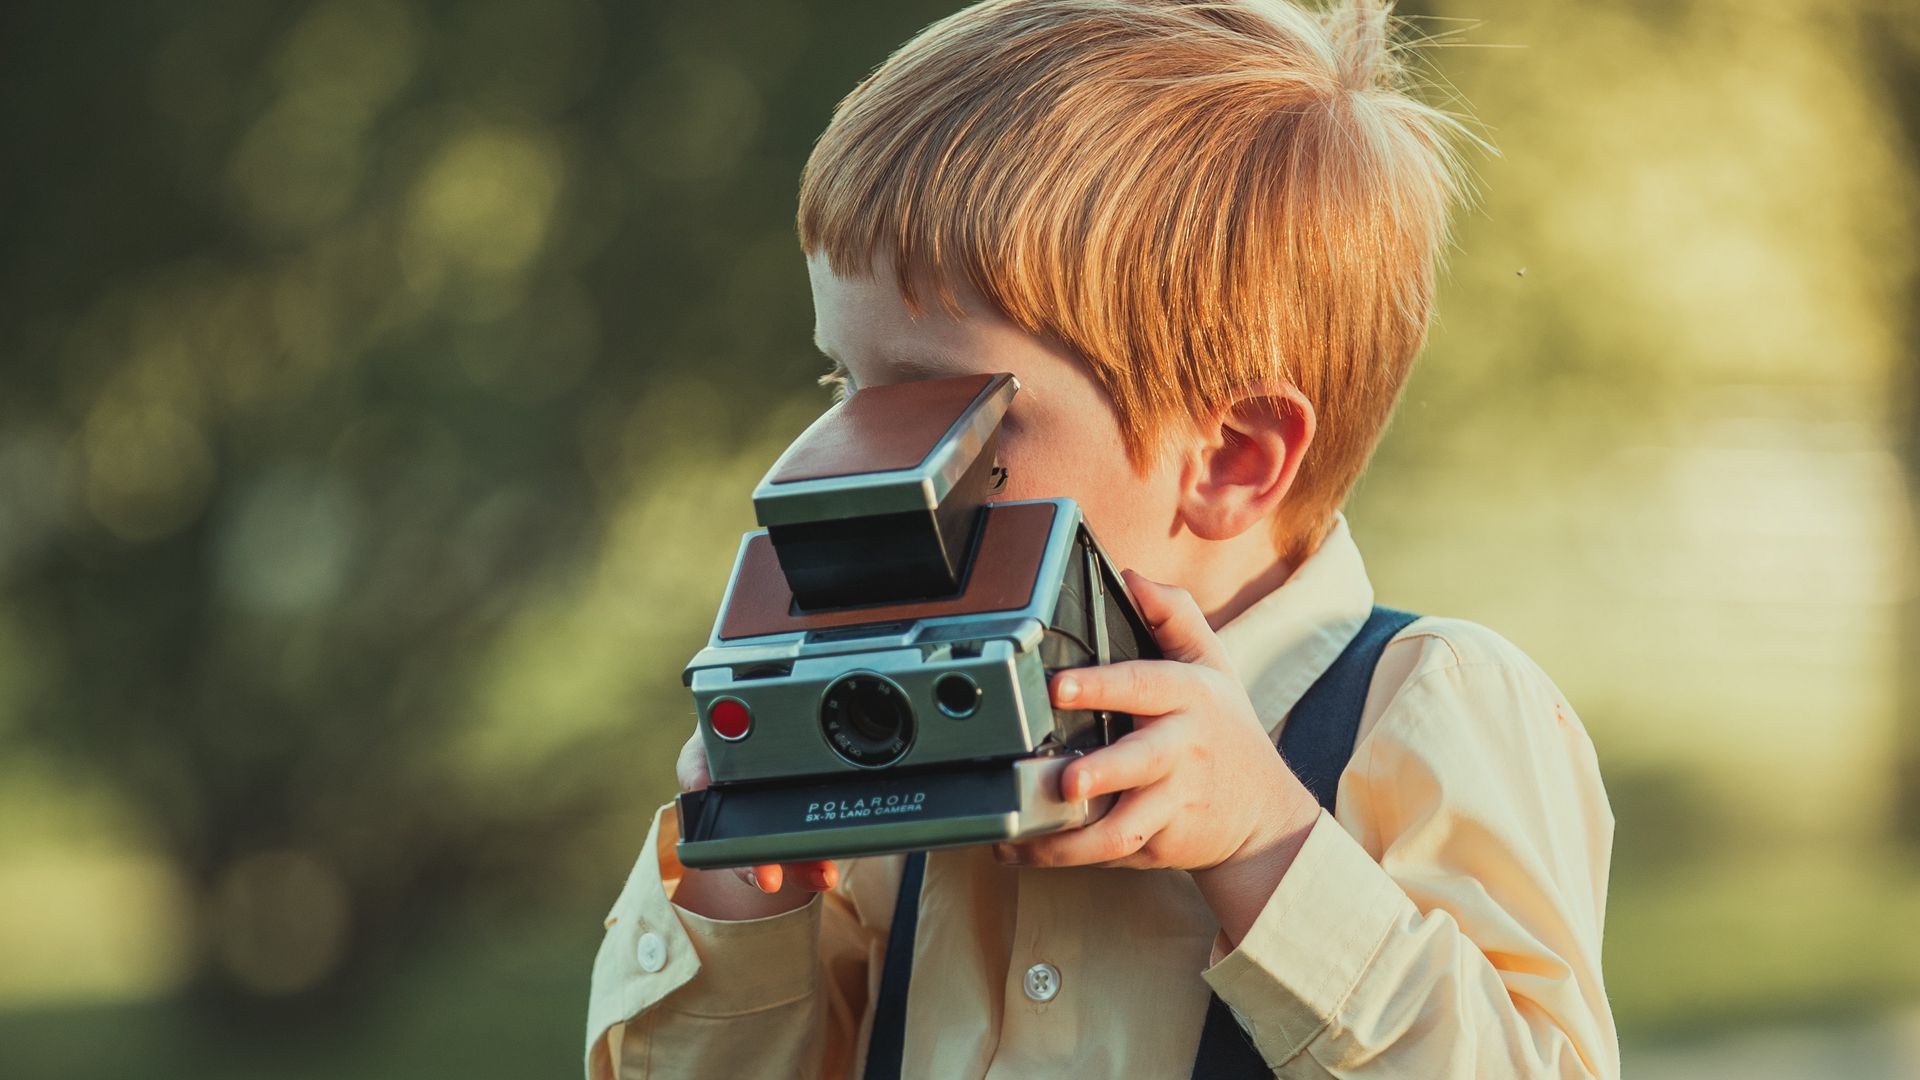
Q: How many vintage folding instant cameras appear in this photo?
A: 1